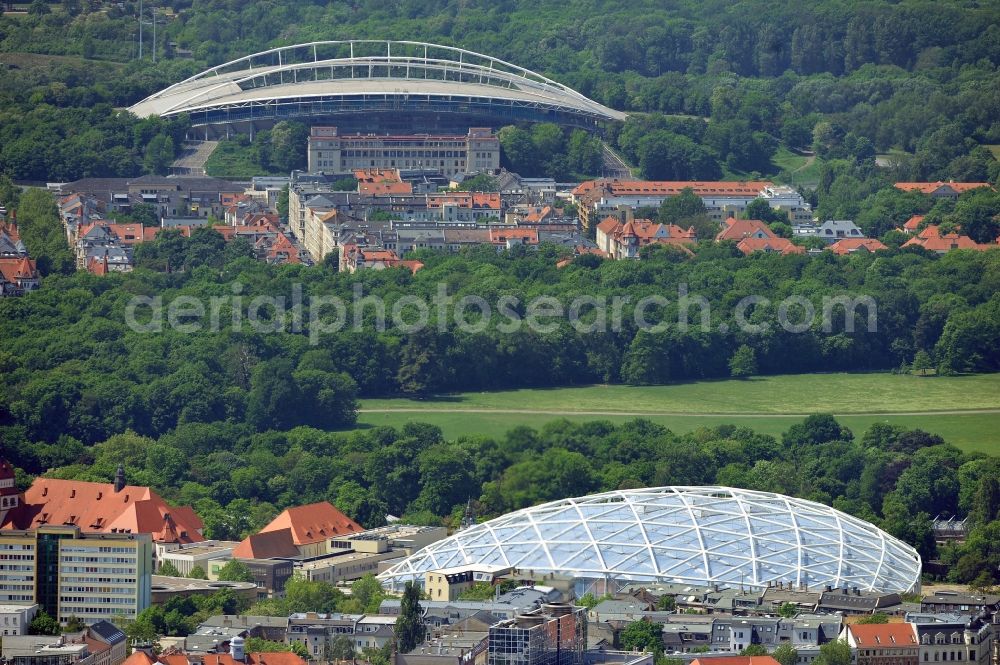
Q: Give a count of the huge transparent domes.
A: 1